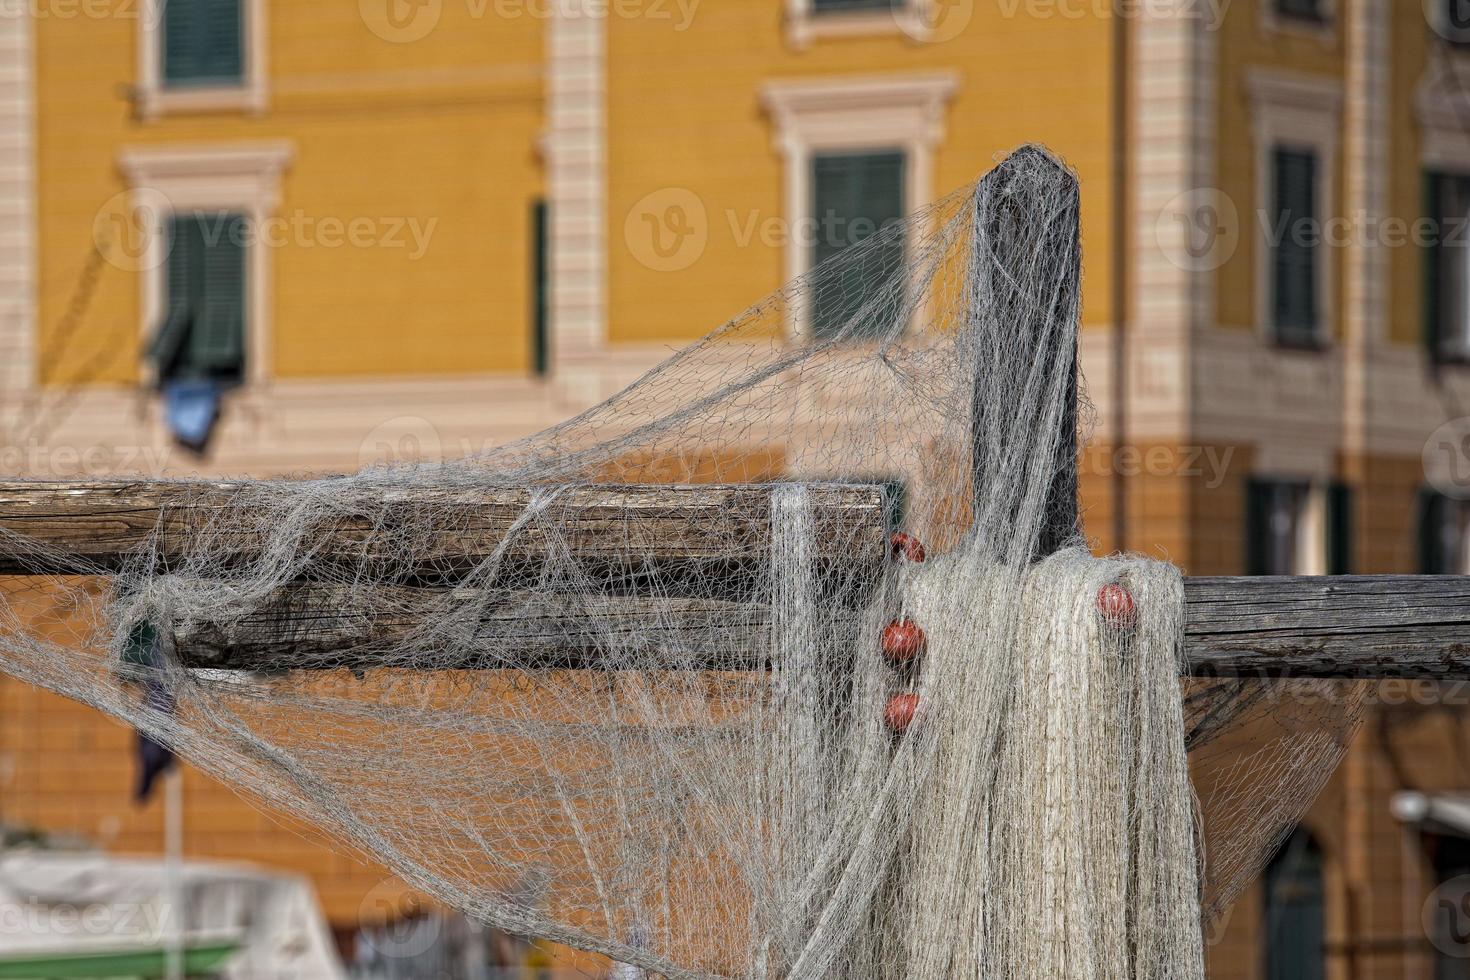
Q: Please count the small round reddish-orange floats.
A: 4